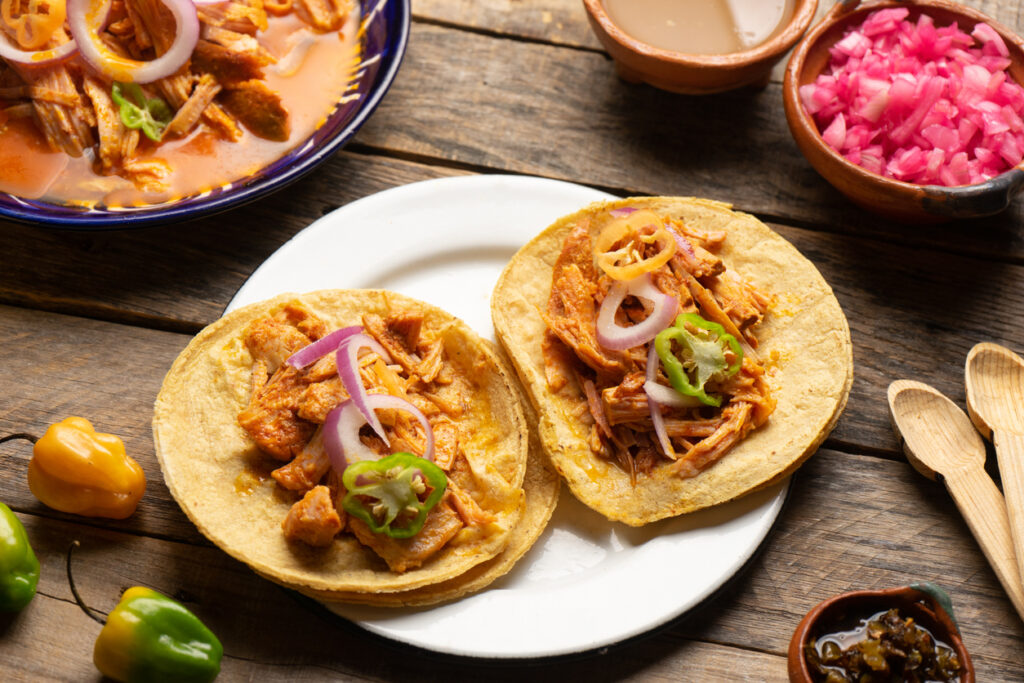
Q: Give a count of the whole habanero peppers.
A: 3